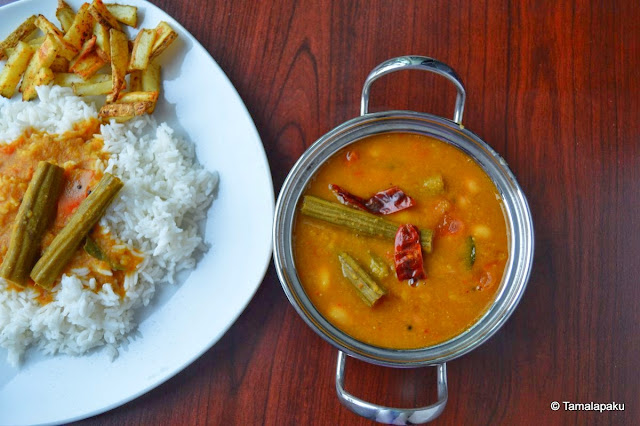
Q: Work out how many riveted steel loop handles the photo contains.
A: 2